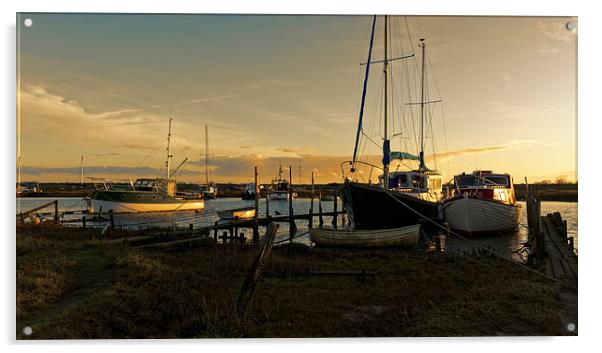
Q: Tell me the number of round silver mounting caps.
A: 4